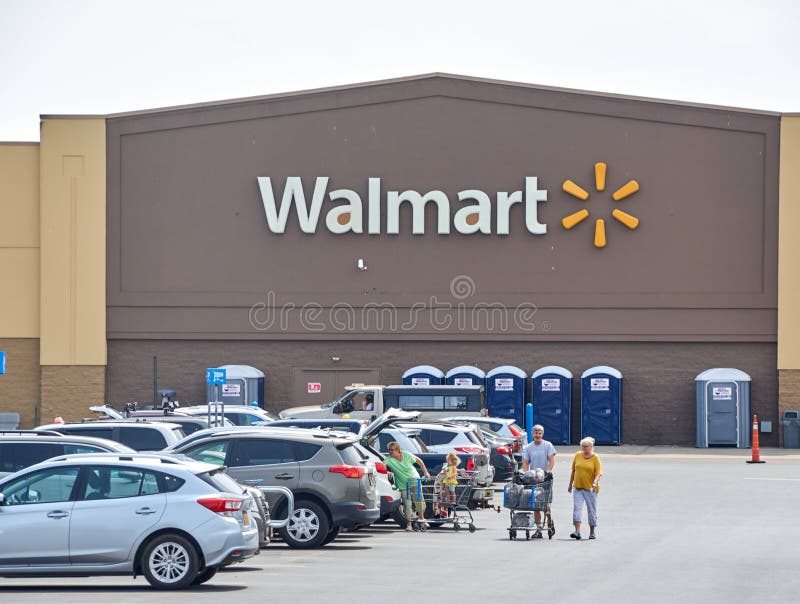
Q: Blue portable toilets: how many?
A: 5